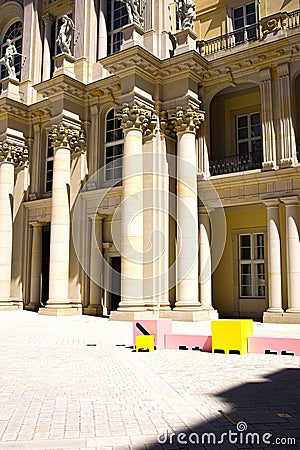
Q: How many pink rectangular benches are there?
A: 2